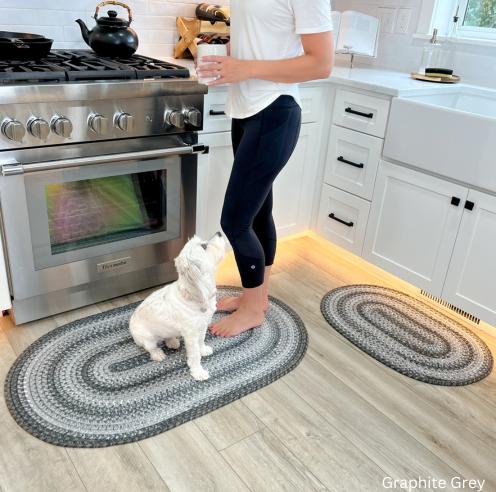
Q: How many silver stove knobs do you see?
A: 7